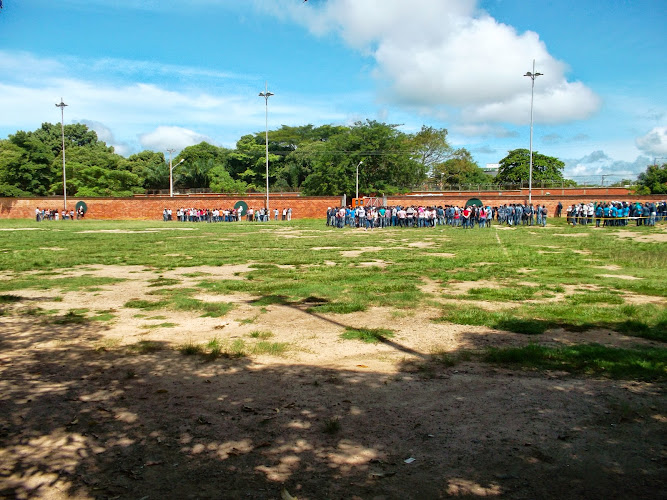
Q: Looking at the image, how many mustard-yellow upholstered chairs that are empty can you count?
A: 0